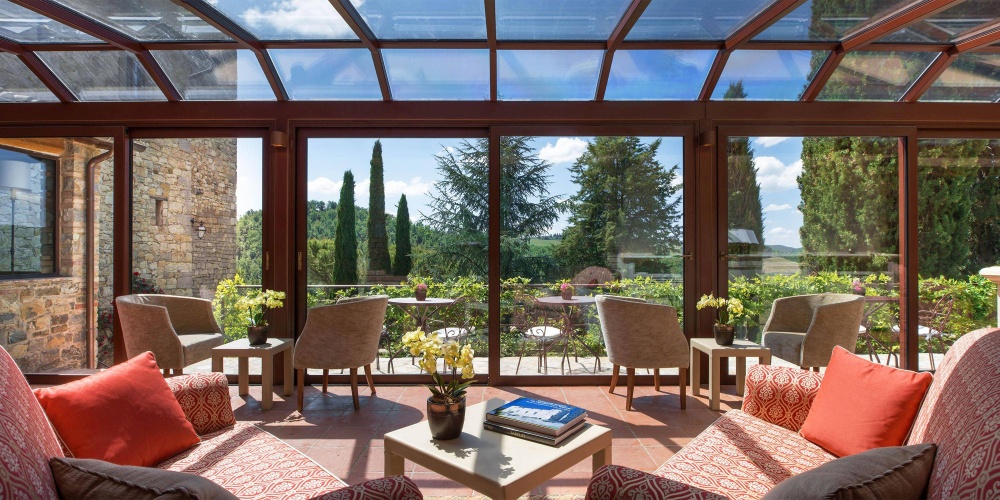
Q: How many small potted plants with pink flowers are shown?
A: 3